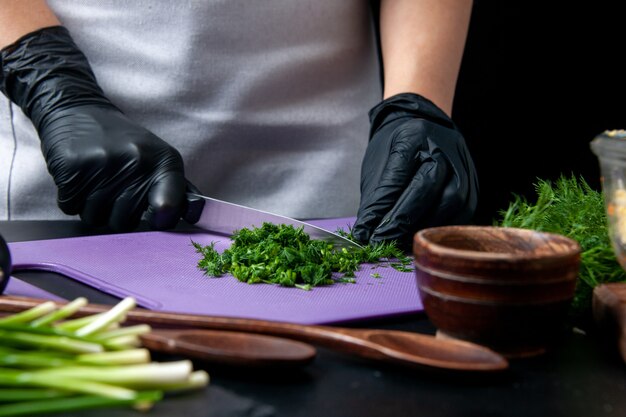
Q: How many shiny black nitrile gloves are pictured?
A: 2